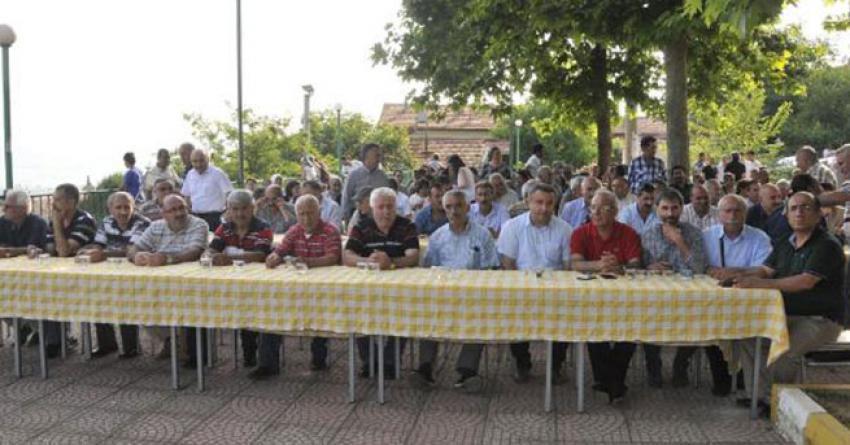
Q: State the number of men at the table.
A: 13